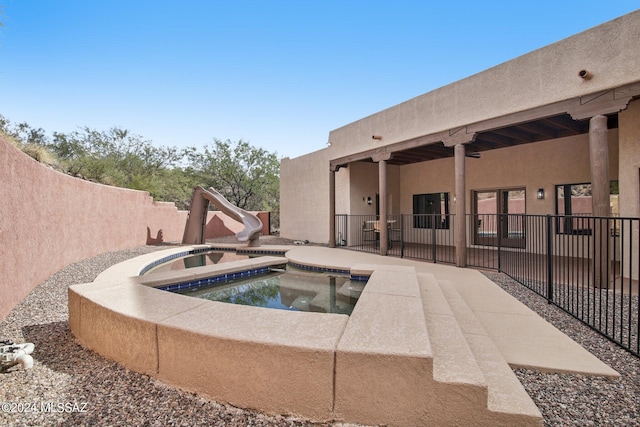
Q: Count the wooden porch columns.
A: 4